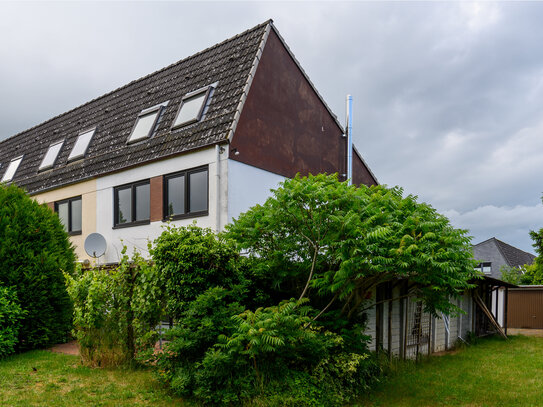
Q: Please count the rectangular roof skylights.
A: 5